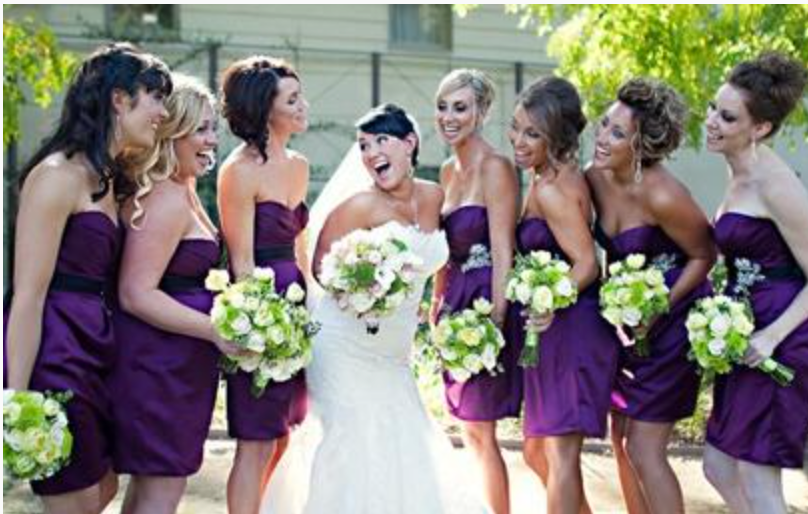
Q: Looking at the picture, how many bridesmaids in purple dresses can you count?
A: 7